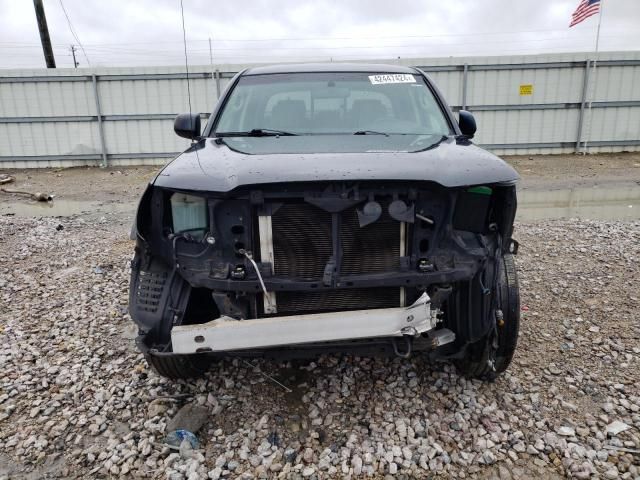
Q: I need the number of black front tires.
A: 2